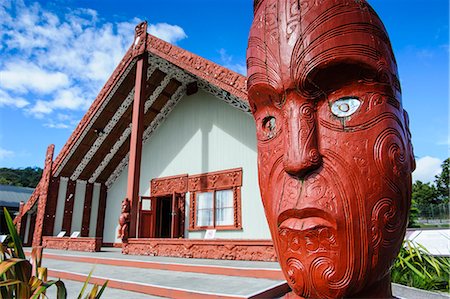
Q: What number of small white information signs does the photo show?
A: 3